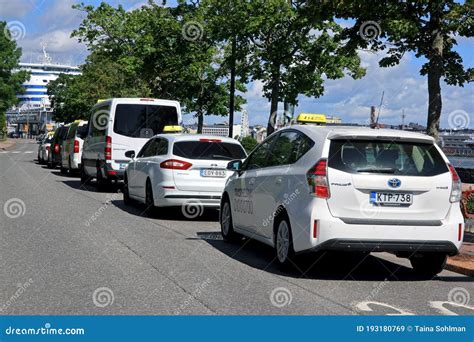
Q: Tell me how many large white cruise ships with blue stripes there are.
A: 1